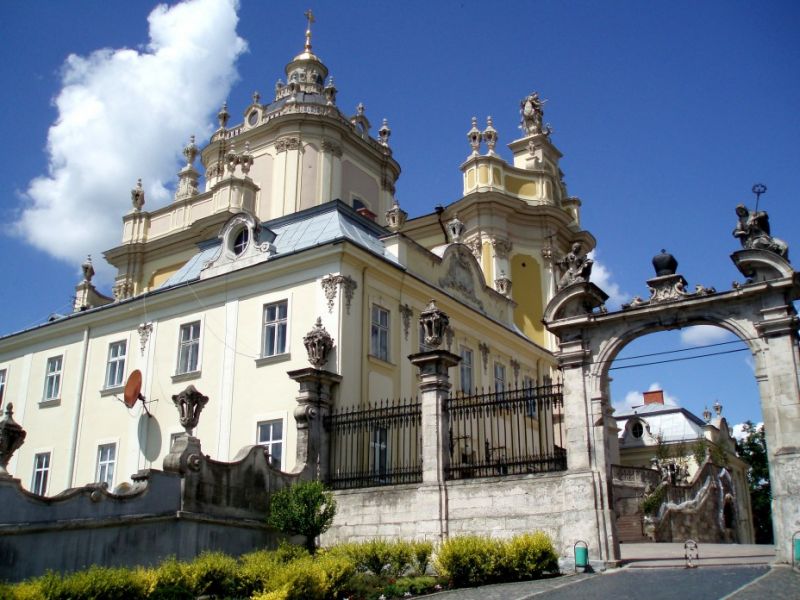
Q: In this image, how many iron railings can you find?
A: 2